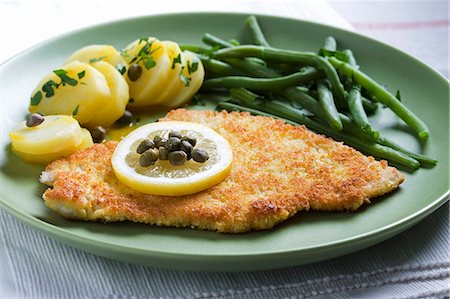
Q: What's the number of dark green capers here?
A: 14